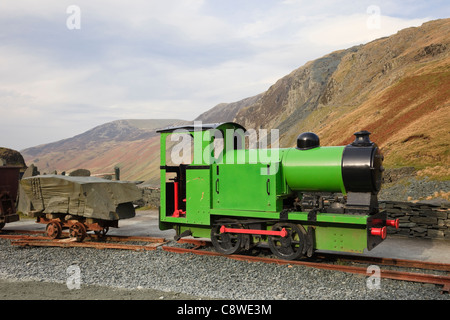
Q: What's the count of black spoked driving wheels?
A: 2